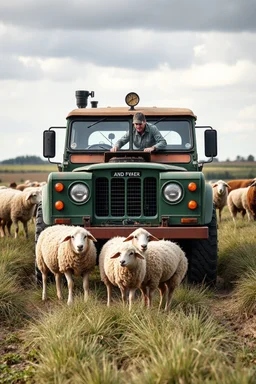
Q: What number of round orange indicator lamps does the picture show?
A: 4